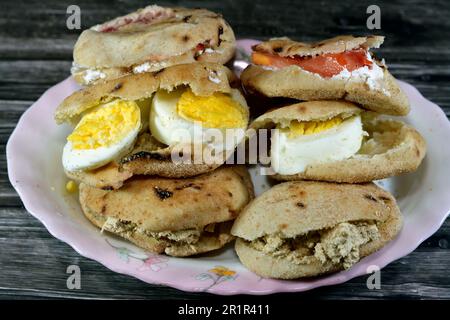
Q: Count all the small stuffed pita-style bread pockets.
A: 6